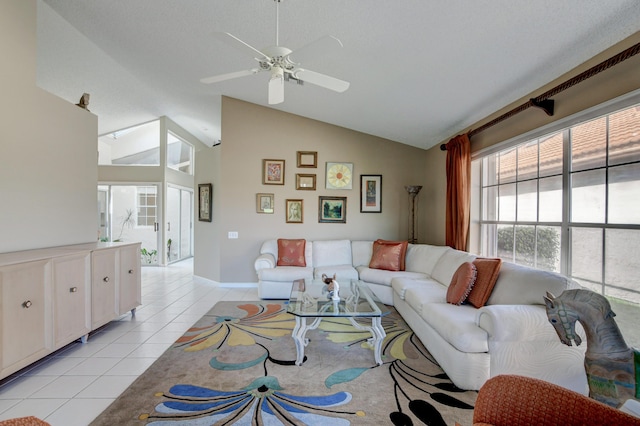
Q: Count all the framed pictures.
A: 9